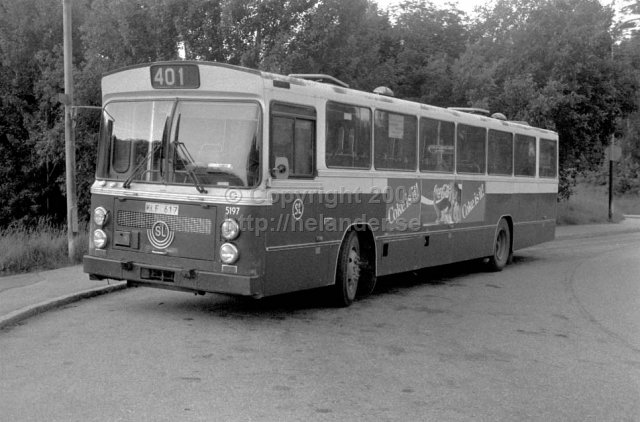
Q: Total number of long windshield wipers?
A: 2